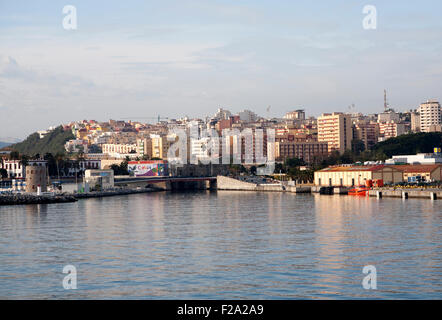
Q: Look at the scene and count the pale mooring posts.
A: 3